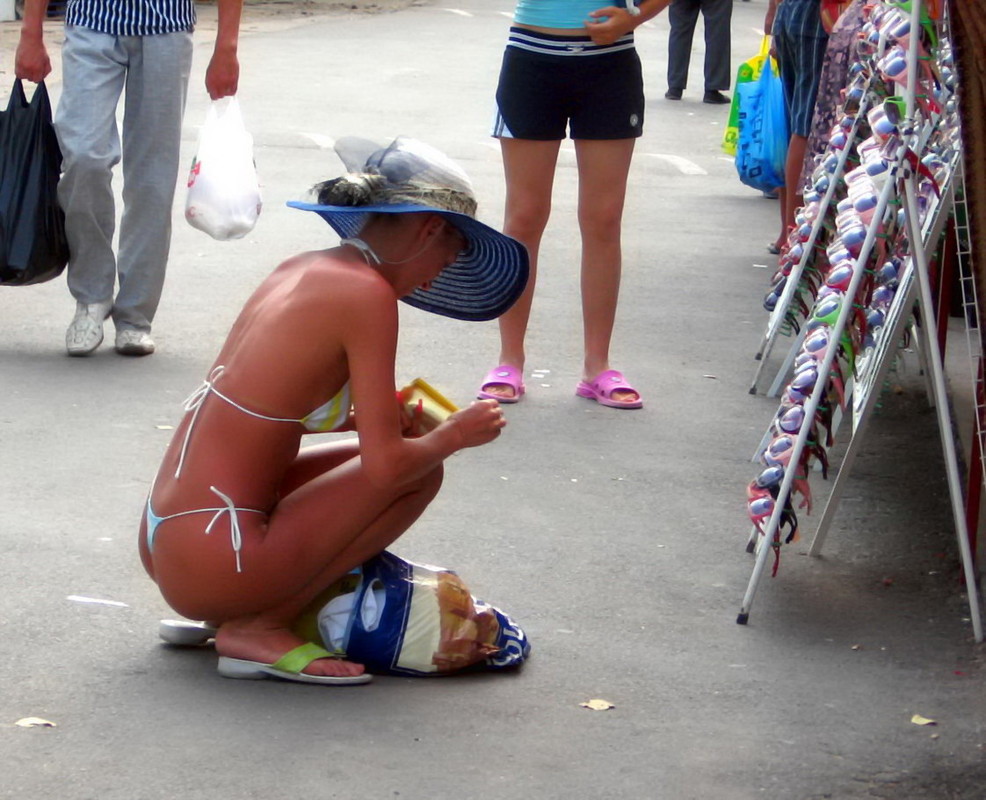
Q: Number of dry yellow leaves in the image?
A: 3